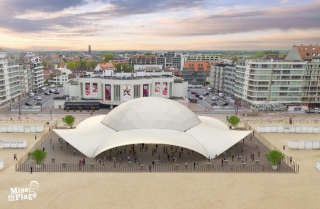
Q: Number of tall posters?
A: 7